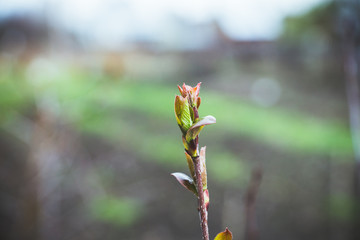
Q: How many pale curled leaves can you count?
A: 2